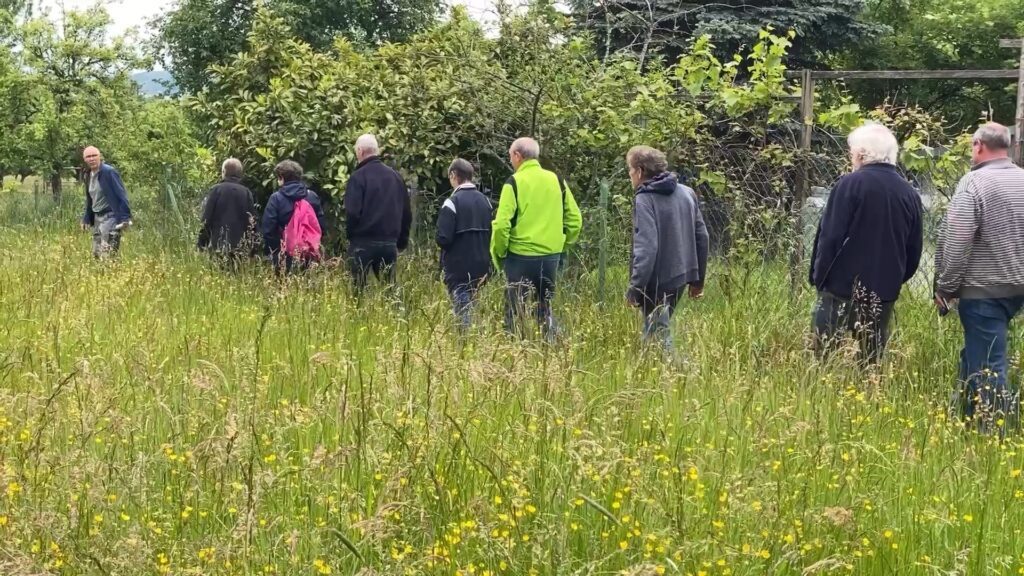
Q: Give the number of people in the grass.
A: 9